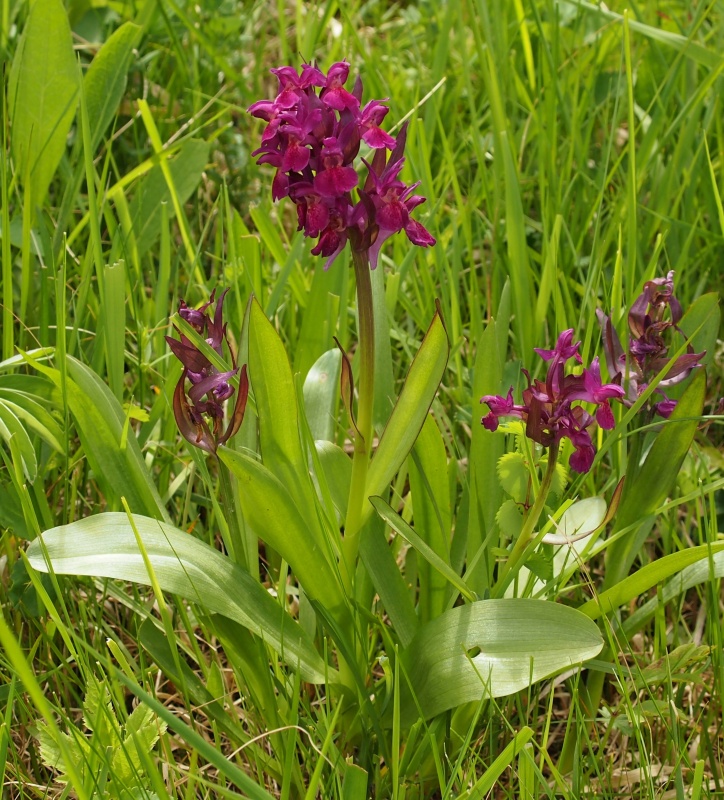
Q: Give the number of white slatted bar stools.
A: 0